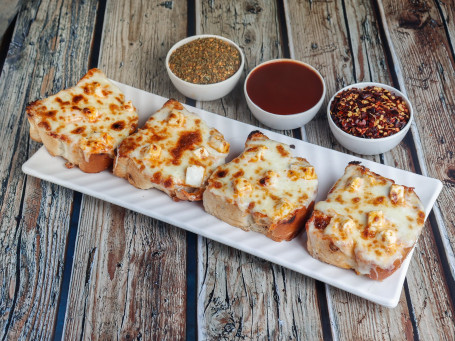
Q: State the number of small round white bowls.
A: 3